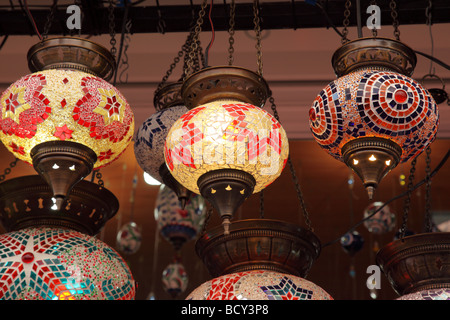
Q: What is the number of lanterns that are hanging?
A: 7